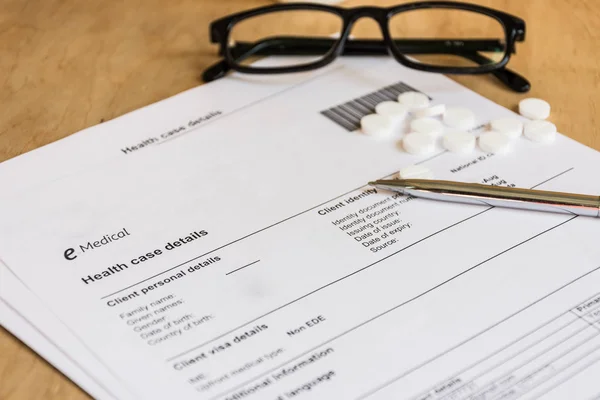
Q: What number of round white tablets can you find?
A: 13